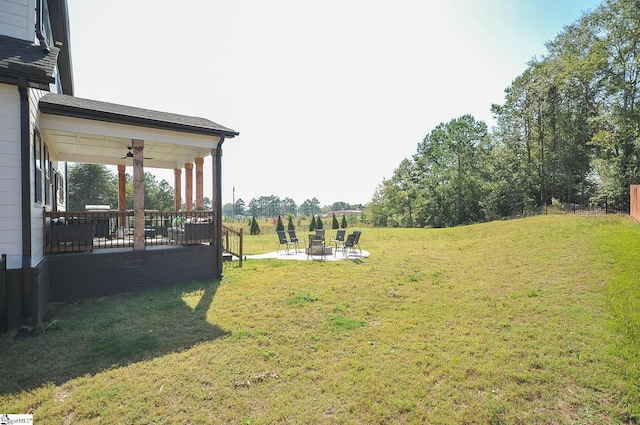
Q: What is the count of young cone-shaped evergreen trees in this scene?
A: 7